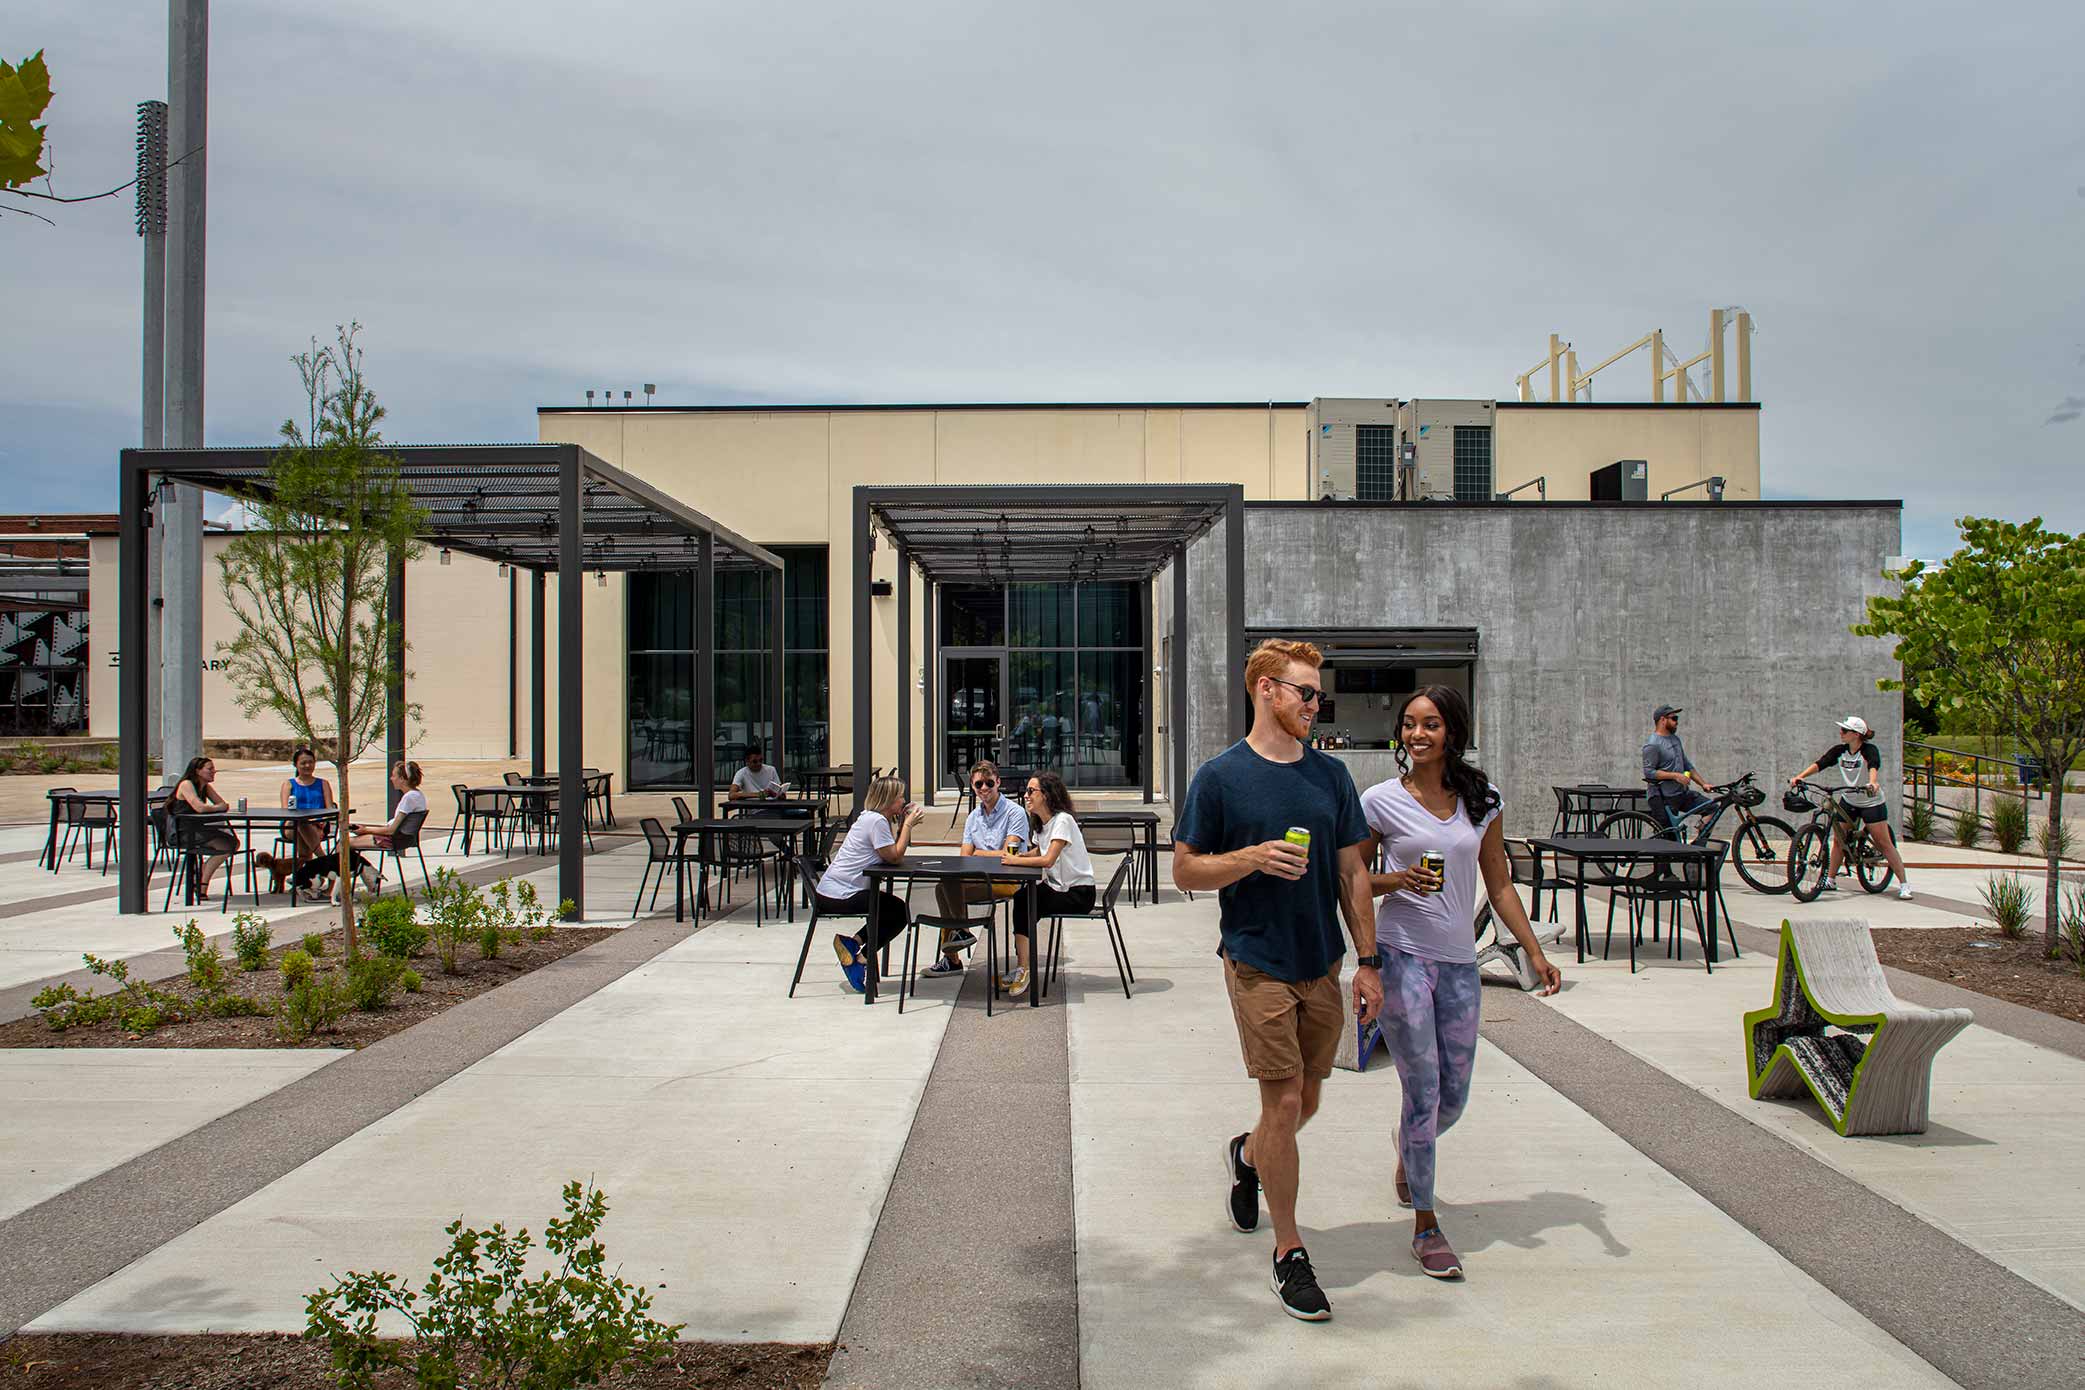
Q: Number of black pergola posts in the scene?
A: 12